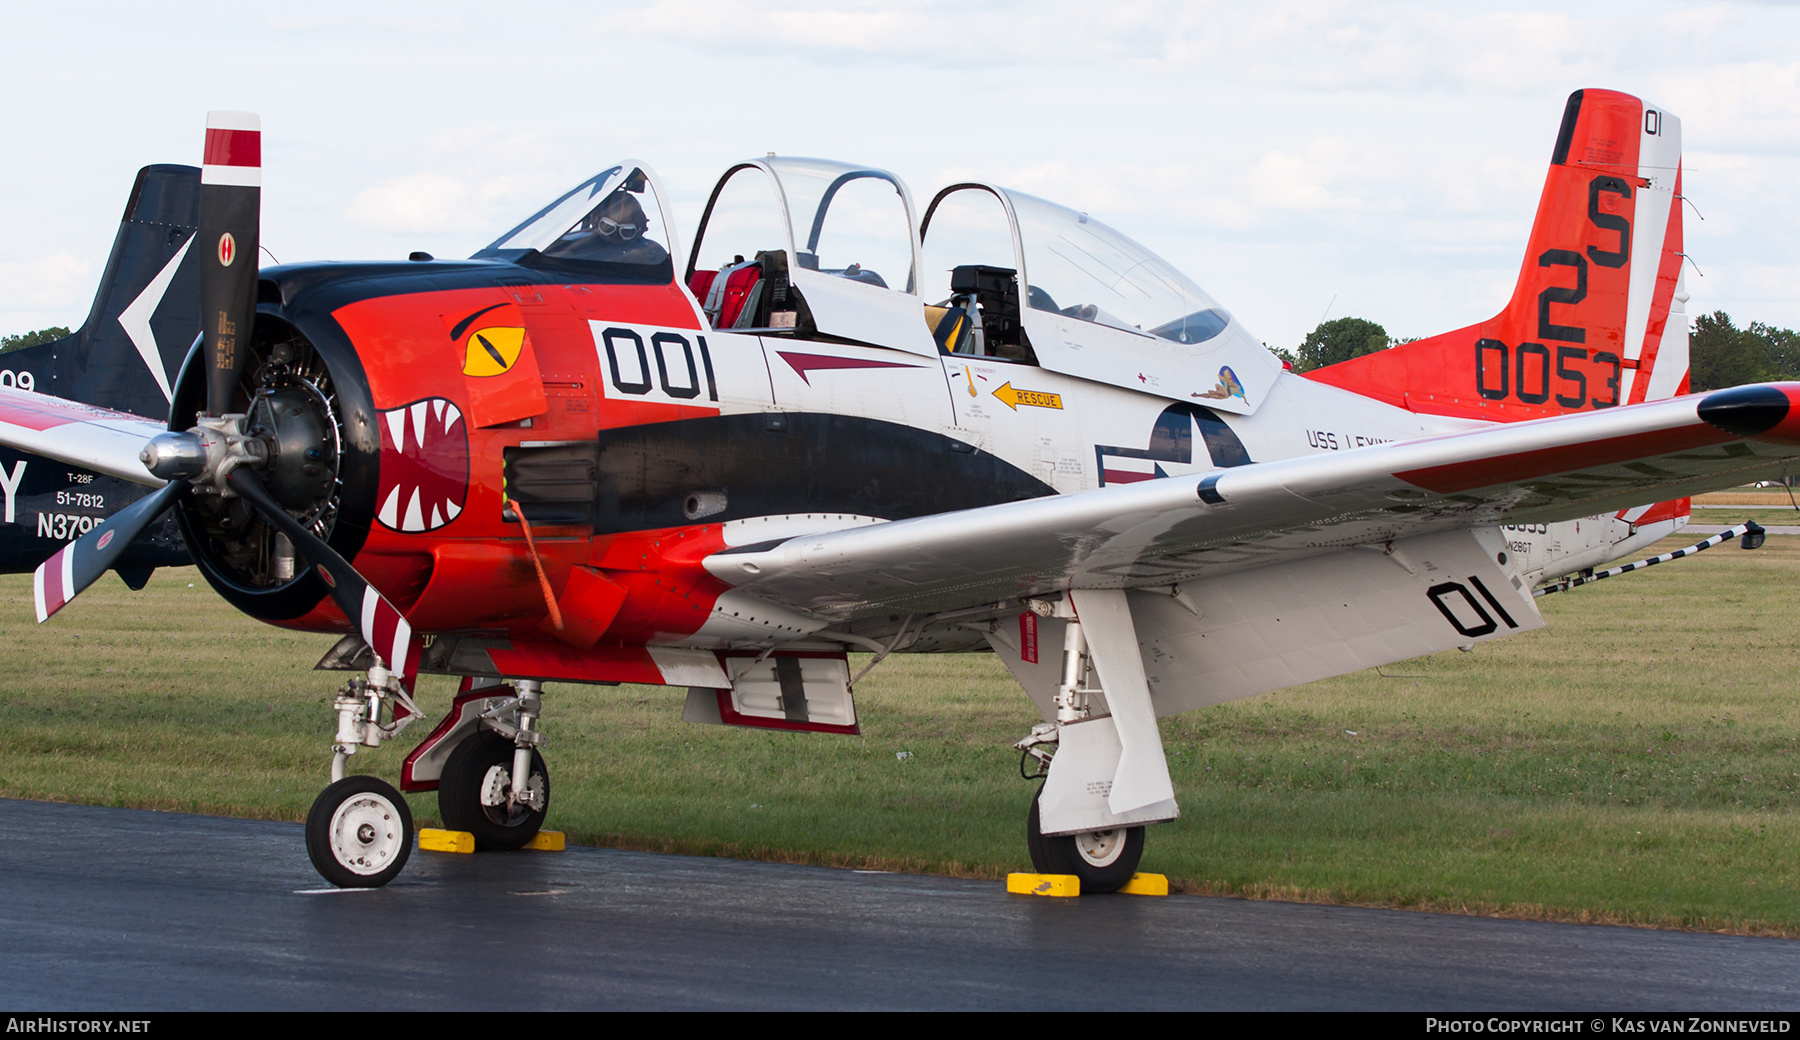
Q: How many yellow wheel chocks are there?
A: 4